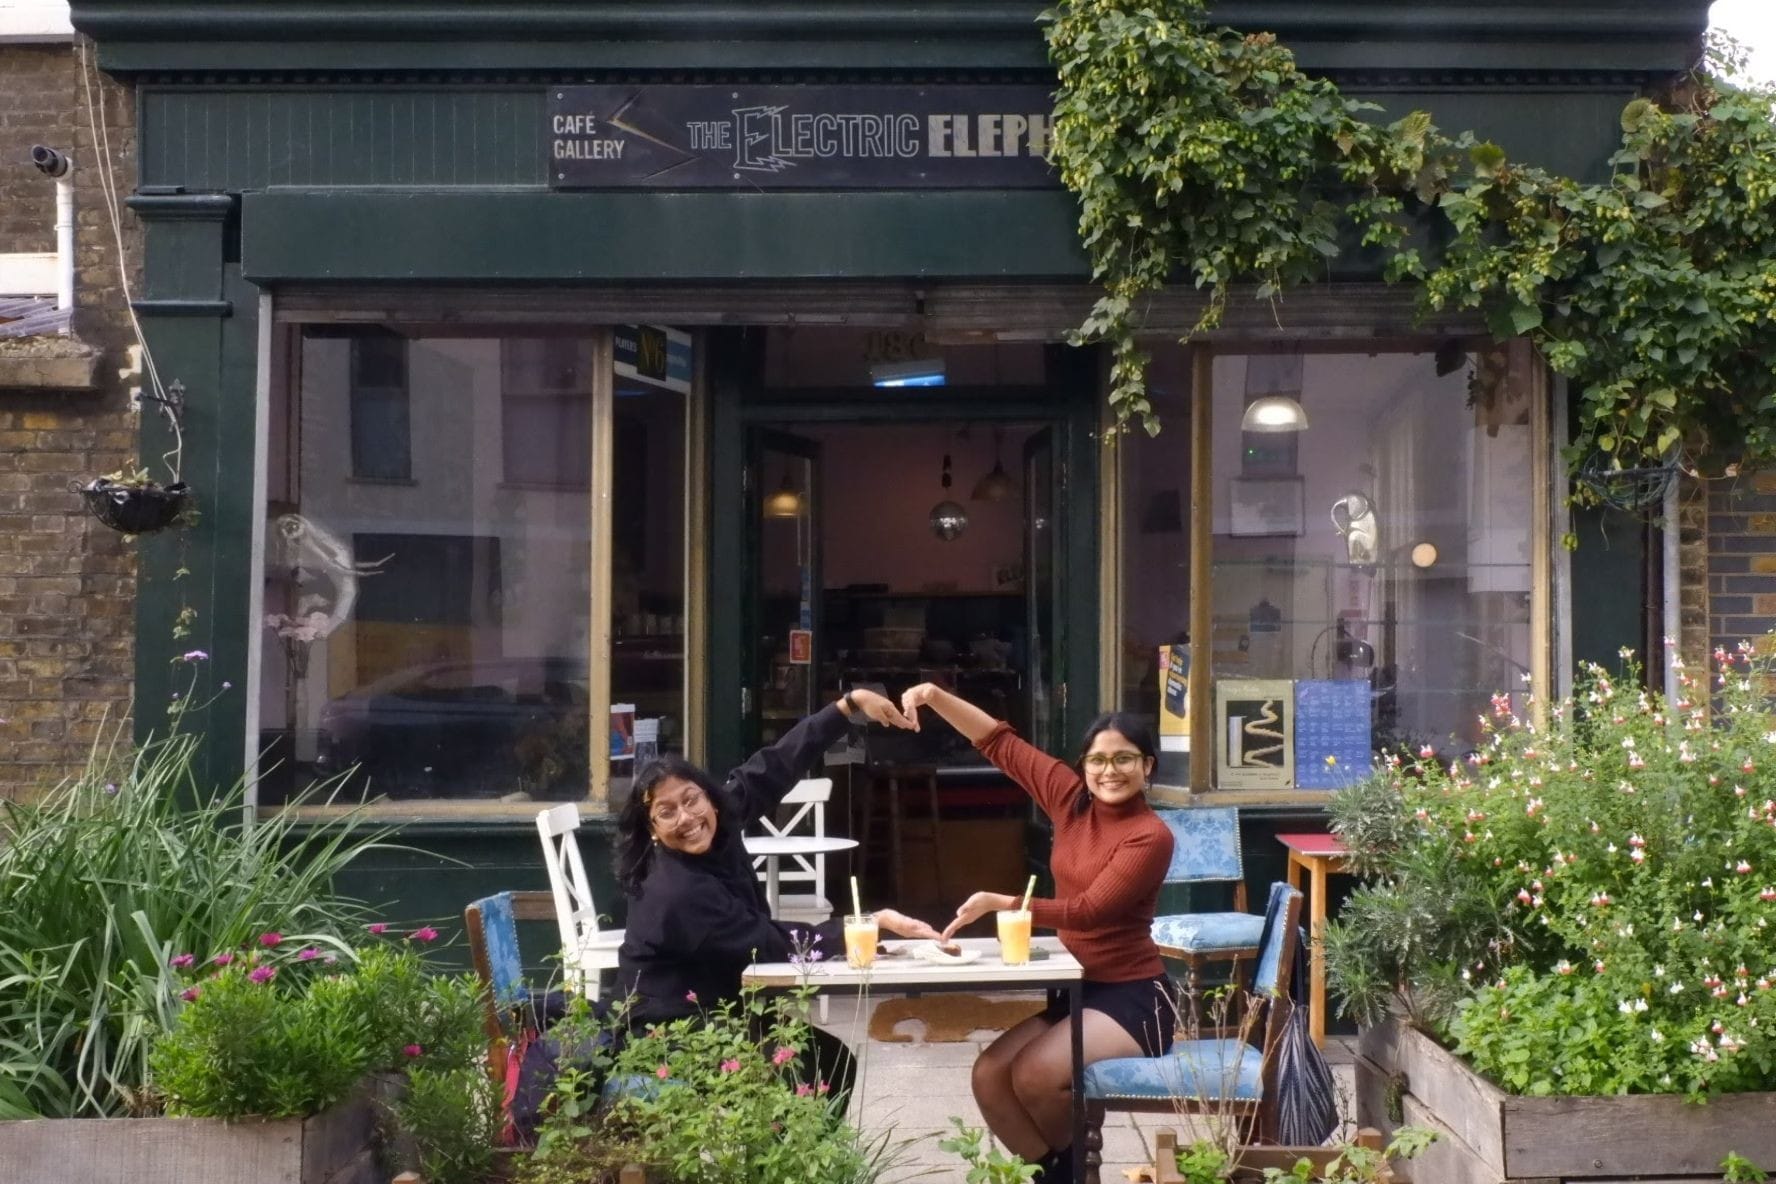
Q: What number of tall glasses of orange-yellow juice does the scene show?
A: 2